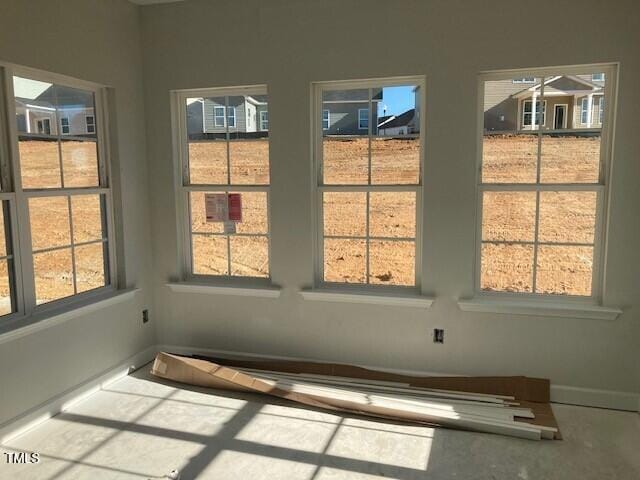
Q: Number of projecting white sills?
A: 4